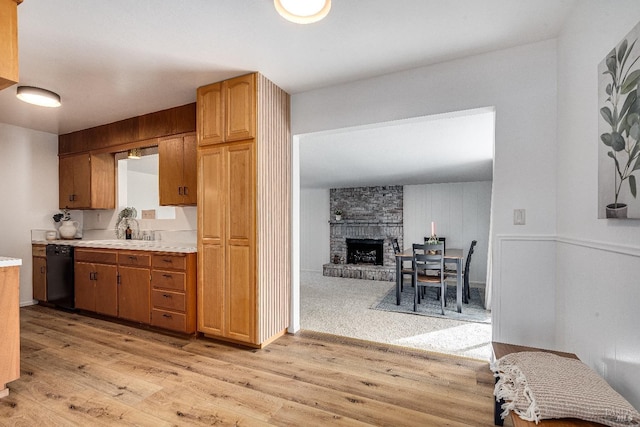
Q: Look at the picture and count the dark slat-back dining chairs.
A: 4